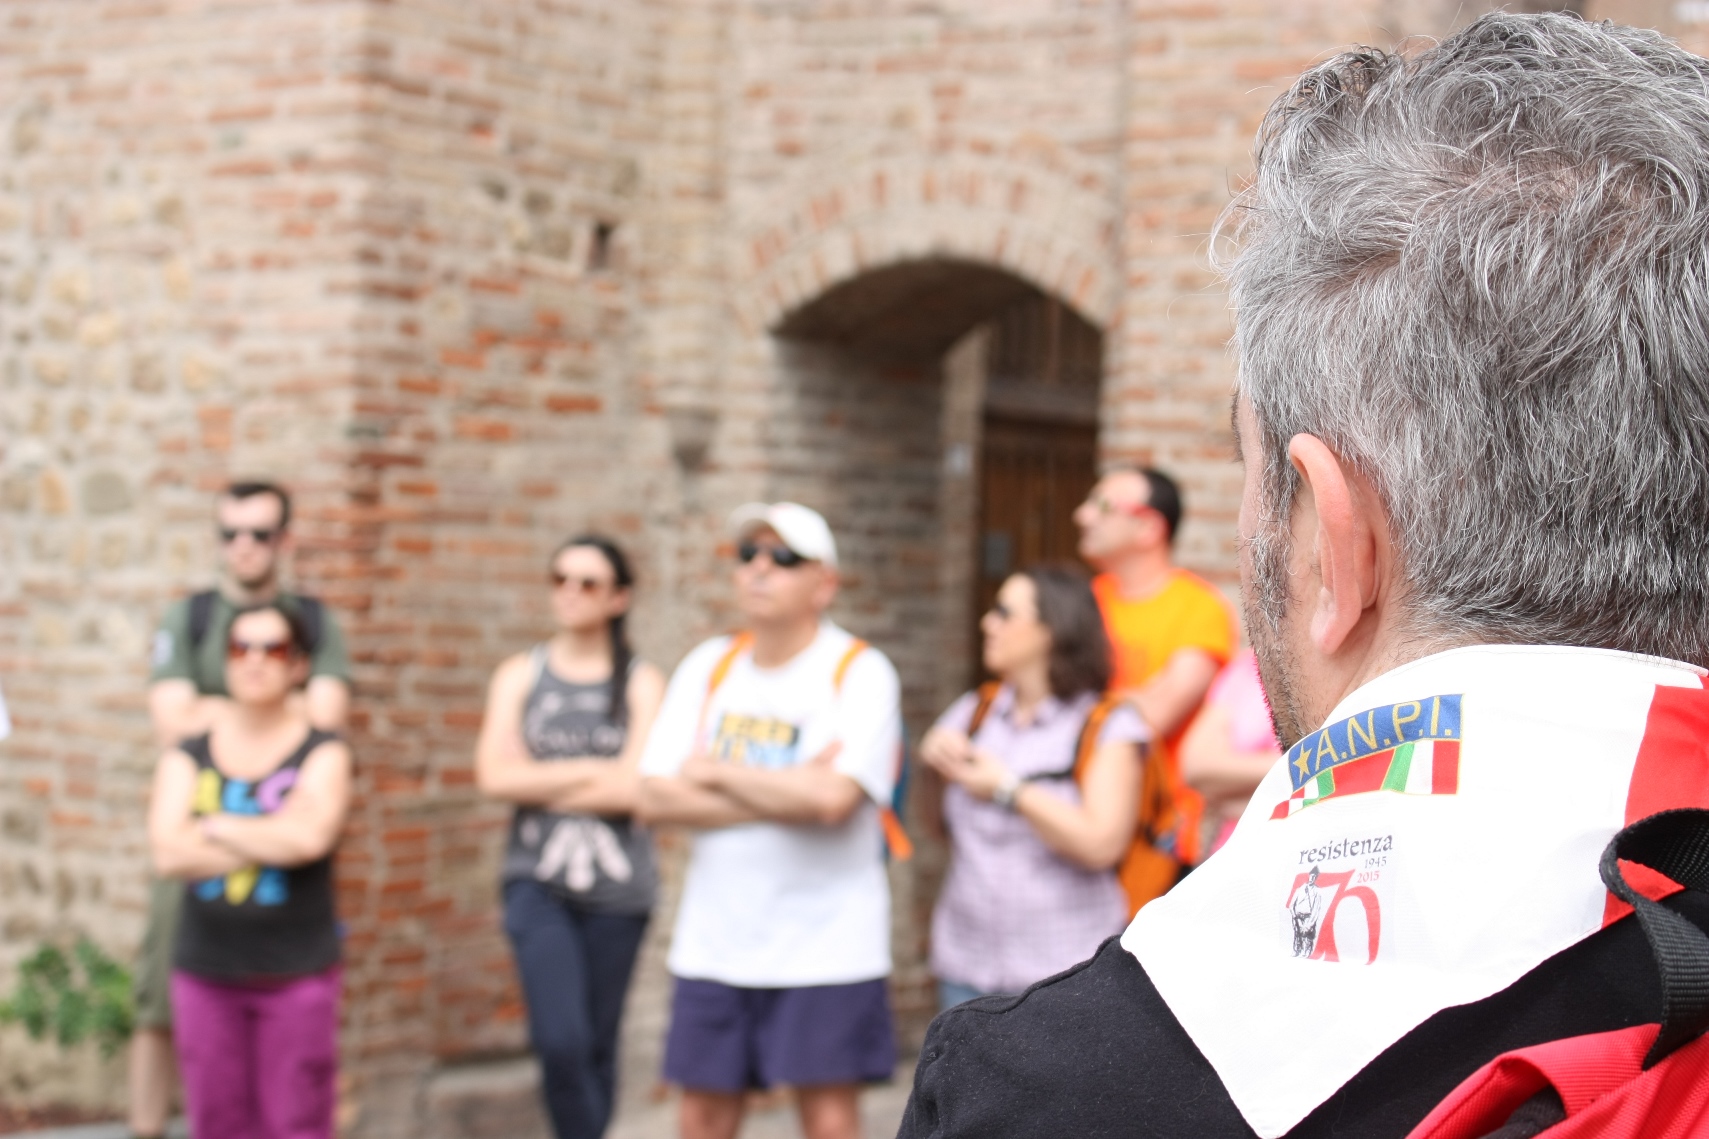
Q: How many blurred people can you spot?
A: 7